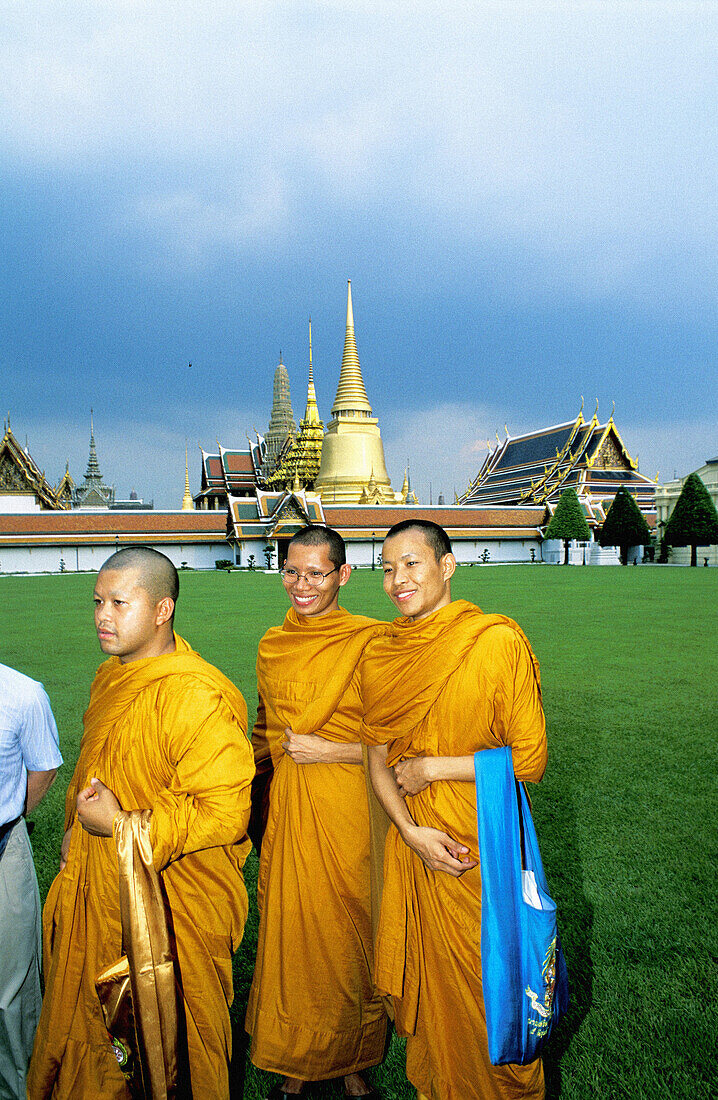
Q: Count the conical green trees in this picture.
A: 3